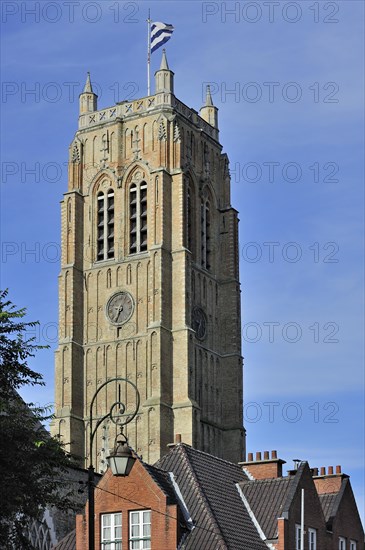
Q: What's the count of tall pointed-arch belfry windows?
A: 4